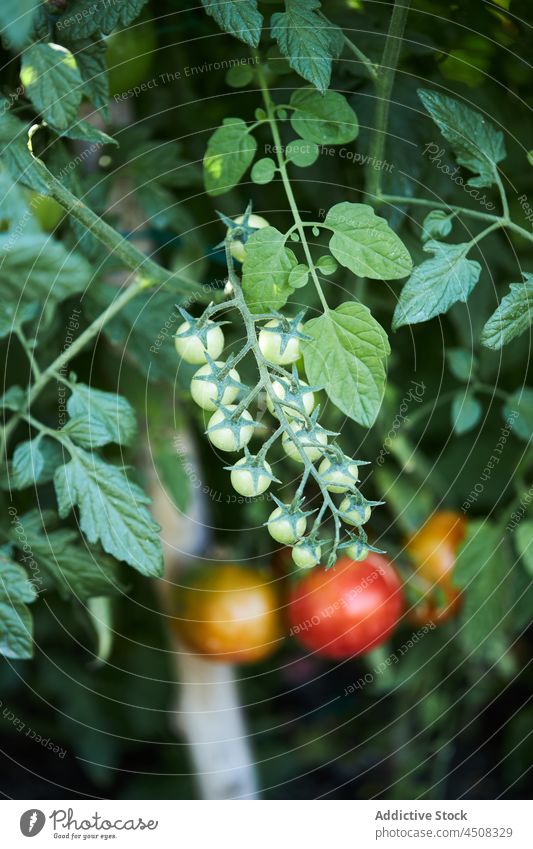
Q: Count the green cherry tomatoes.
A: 13